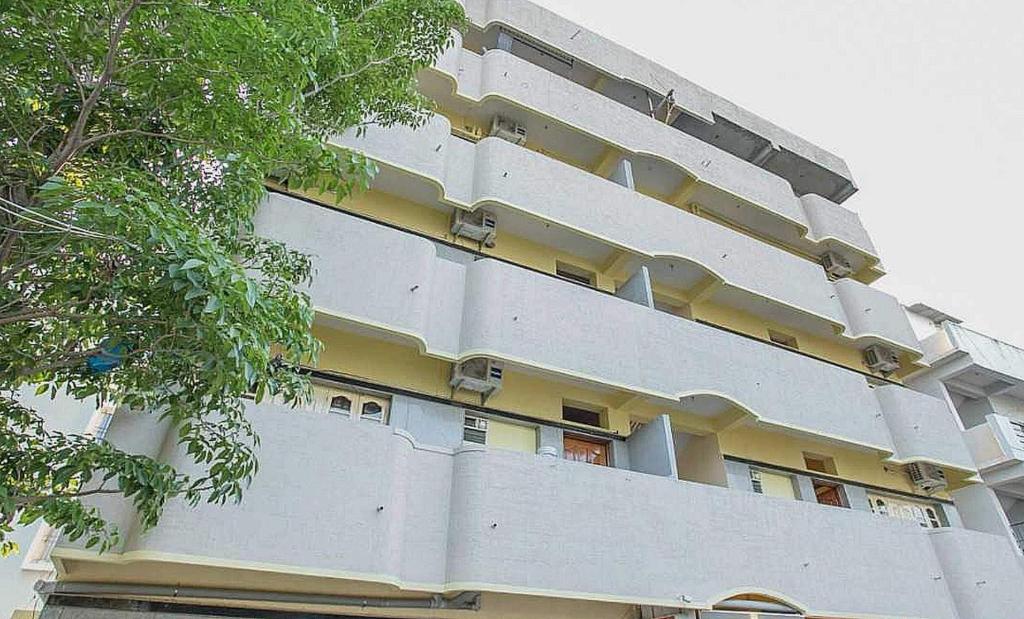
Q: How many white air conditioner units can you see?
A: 6